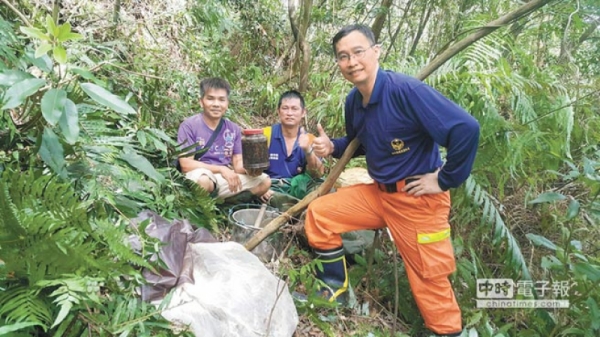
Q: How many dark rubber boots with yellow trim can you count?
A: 1